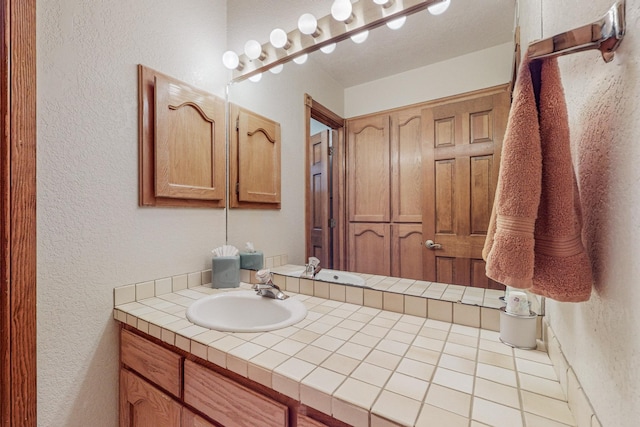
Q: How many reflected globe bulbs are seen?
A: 7